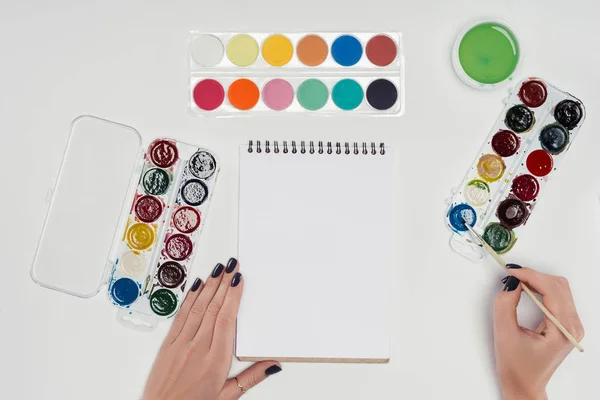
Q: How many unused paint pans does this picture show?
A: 12